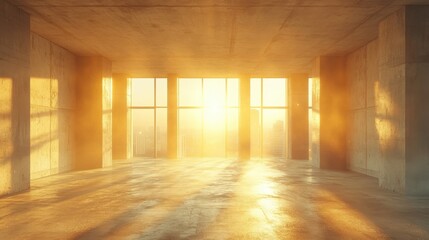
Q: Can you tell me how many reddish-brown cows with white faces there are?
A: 0